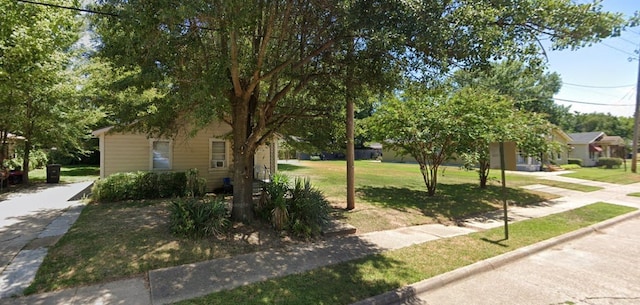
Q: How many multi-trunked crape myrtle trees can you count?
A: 2